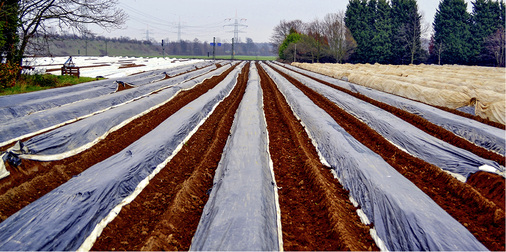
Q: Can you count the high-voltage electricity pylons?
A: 3